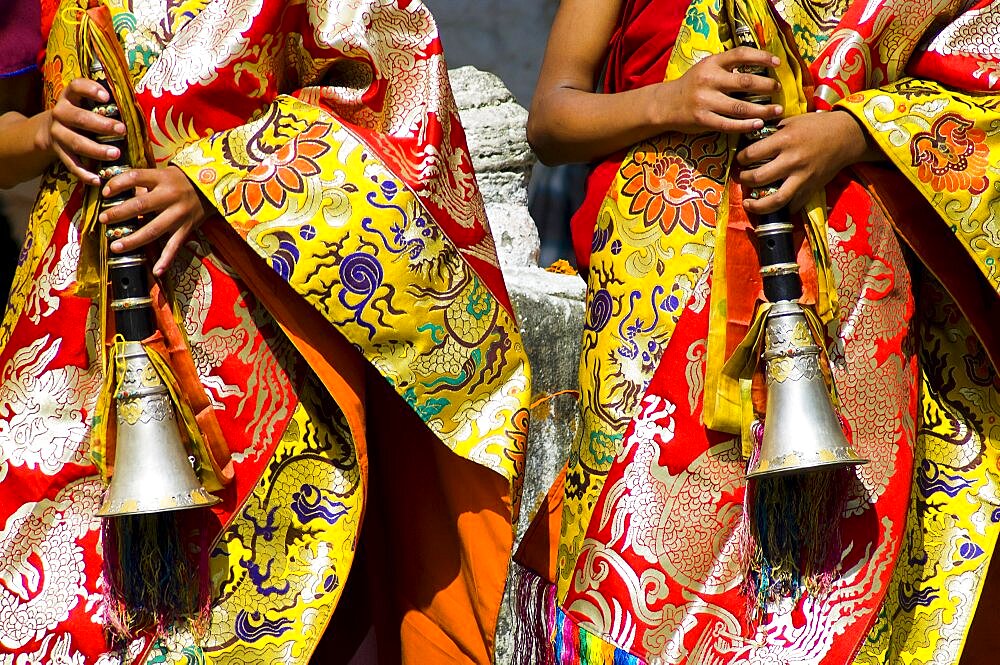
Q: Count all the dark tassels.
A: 2